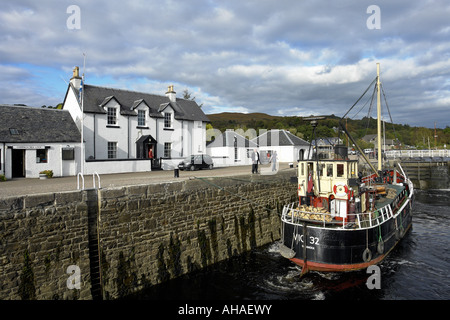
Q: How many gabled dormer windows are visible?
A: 3